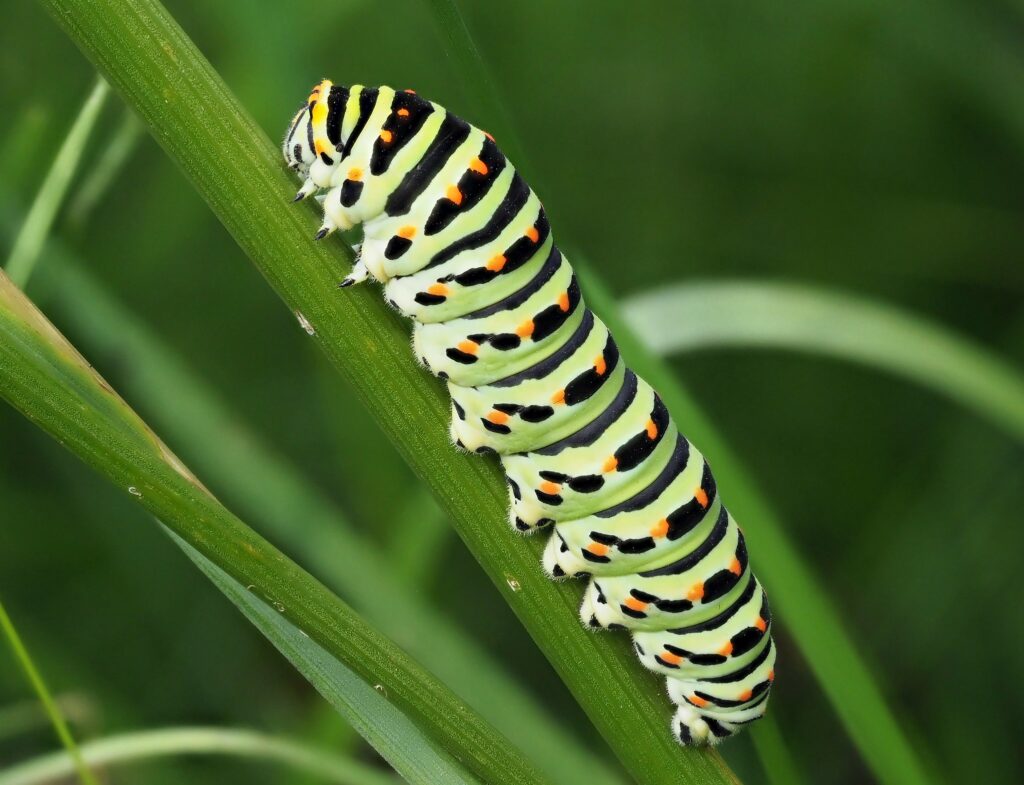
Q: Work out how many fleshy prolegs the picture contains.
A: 5